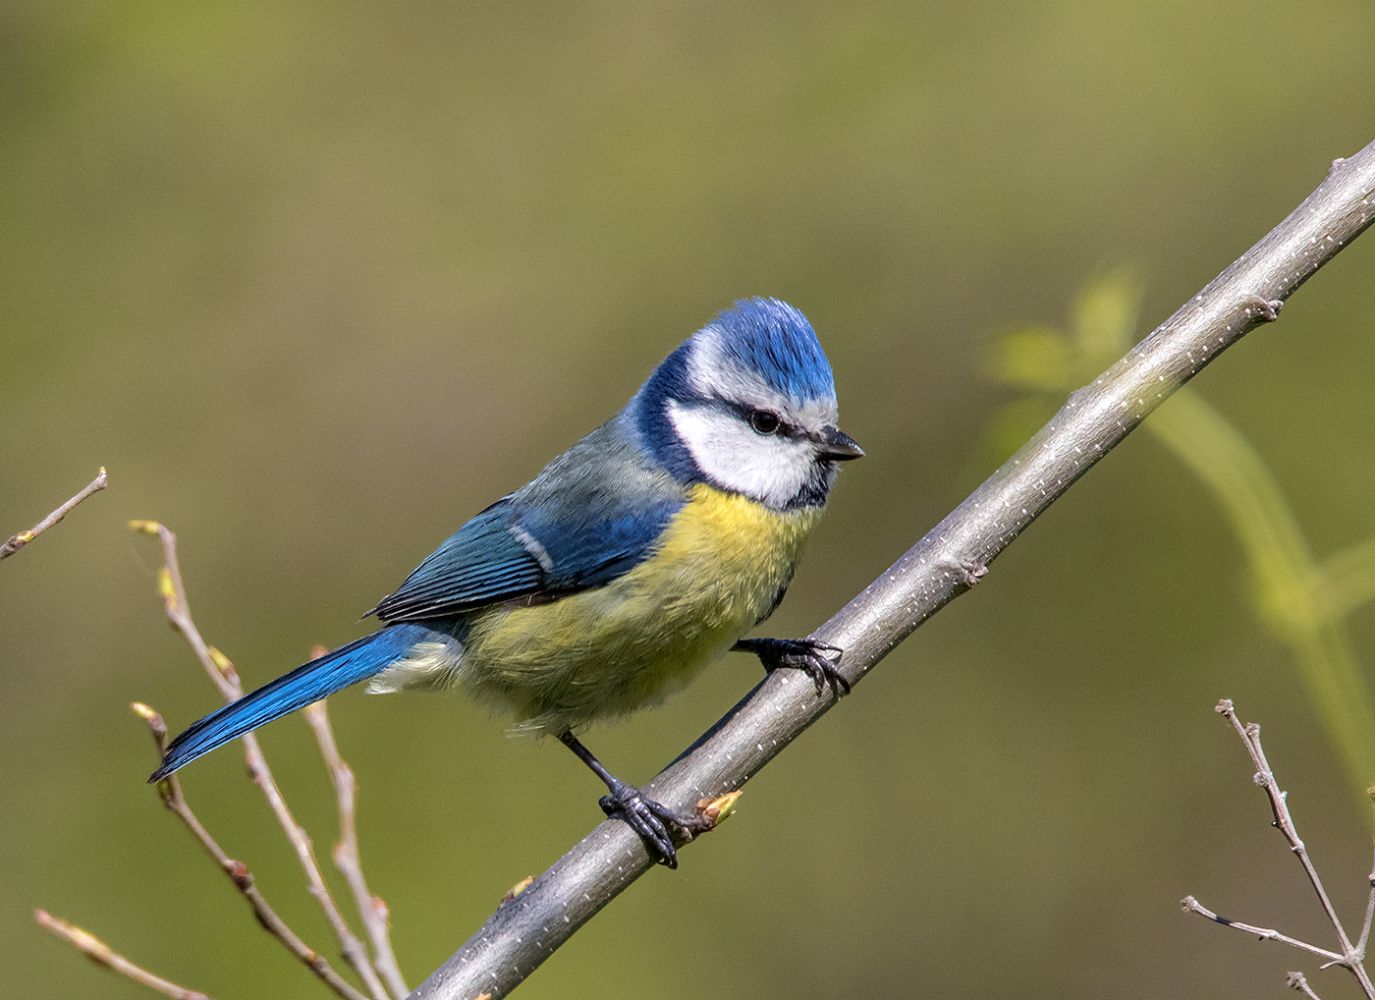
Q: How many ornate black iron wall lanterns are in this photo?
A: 0